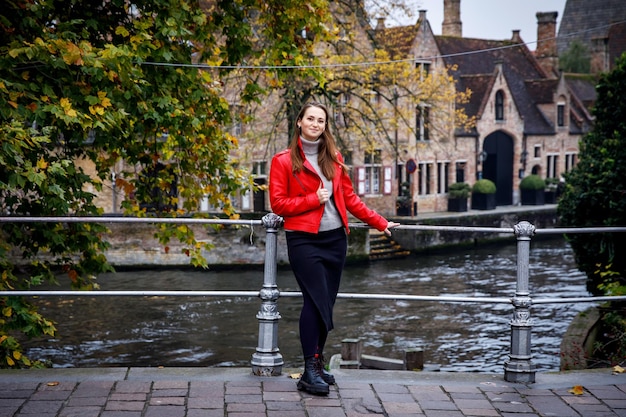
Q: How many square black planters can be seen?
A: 5